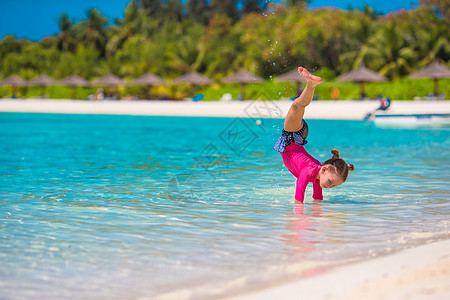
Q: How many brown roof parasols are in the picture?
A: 10